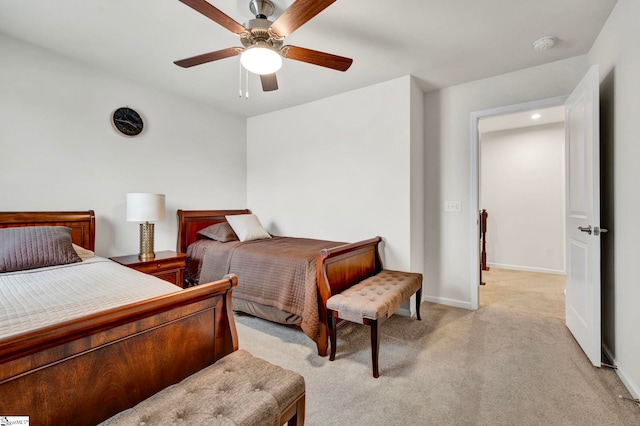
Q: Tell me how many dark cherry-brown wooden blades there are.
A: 5